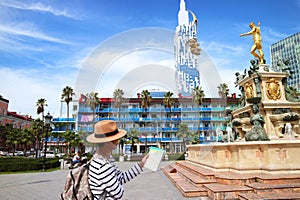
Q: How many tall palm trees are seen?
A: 8